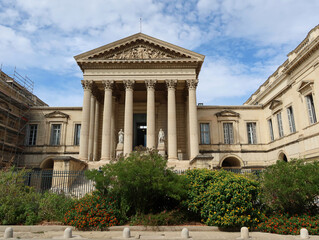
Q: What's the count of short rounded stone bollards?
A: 6